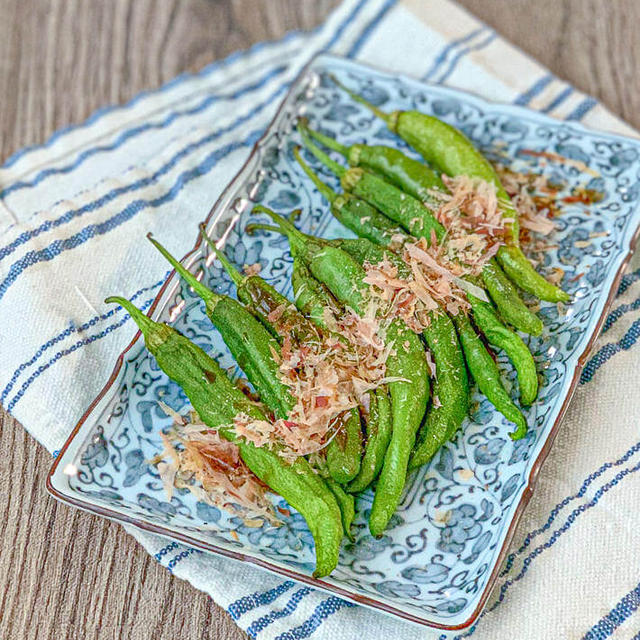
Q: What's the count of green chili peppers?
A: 10